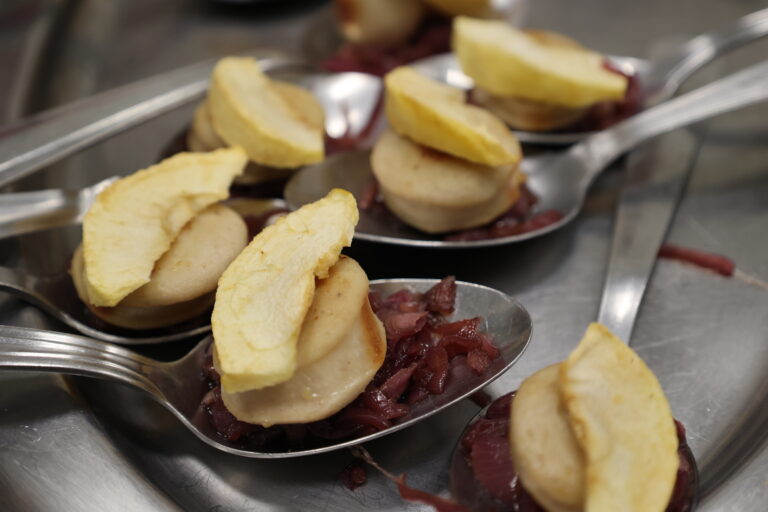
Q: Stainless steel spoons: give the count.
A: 7